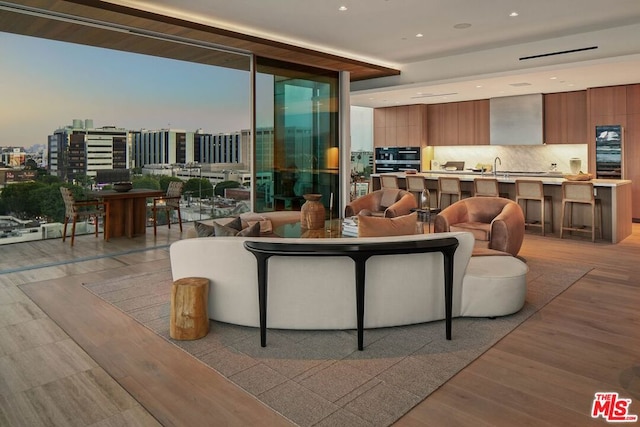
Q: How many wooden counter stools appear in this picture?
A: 6